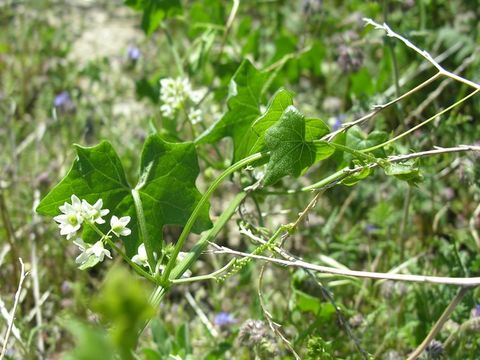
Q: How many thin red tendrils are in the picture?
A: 0